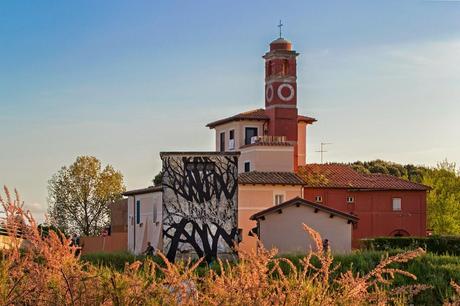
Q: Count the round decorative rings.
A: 2